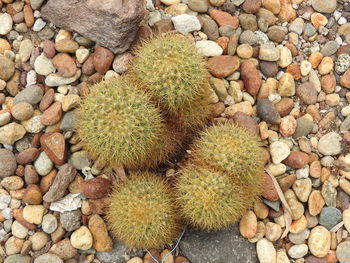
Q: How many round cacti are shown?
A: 5